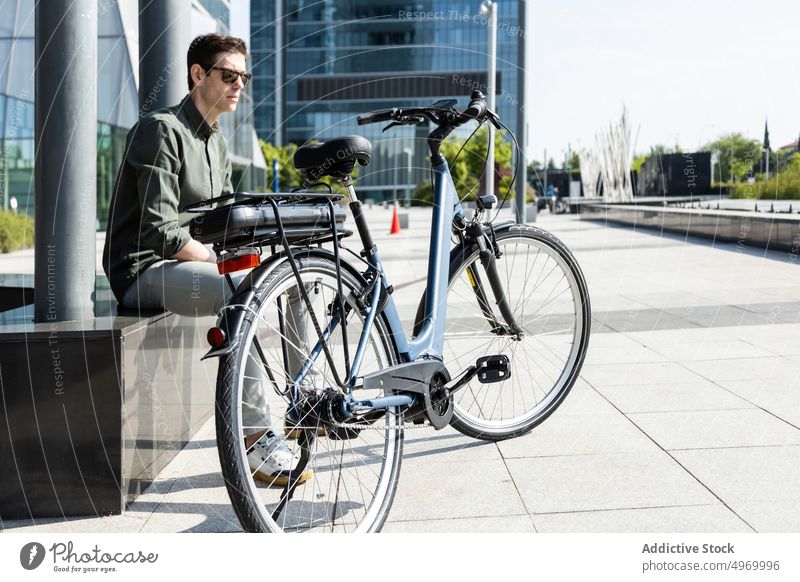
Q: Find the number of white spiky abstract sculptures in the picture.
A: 2